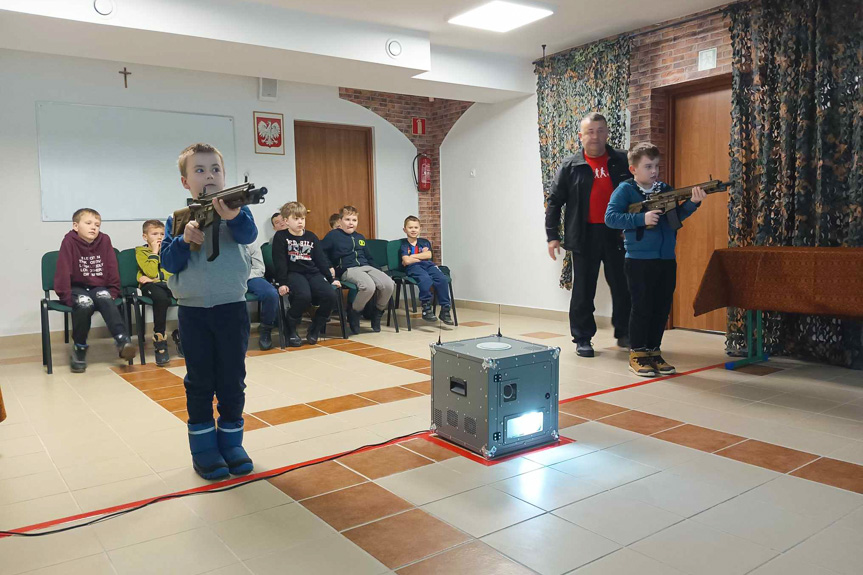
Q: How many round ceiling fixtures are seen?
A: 2